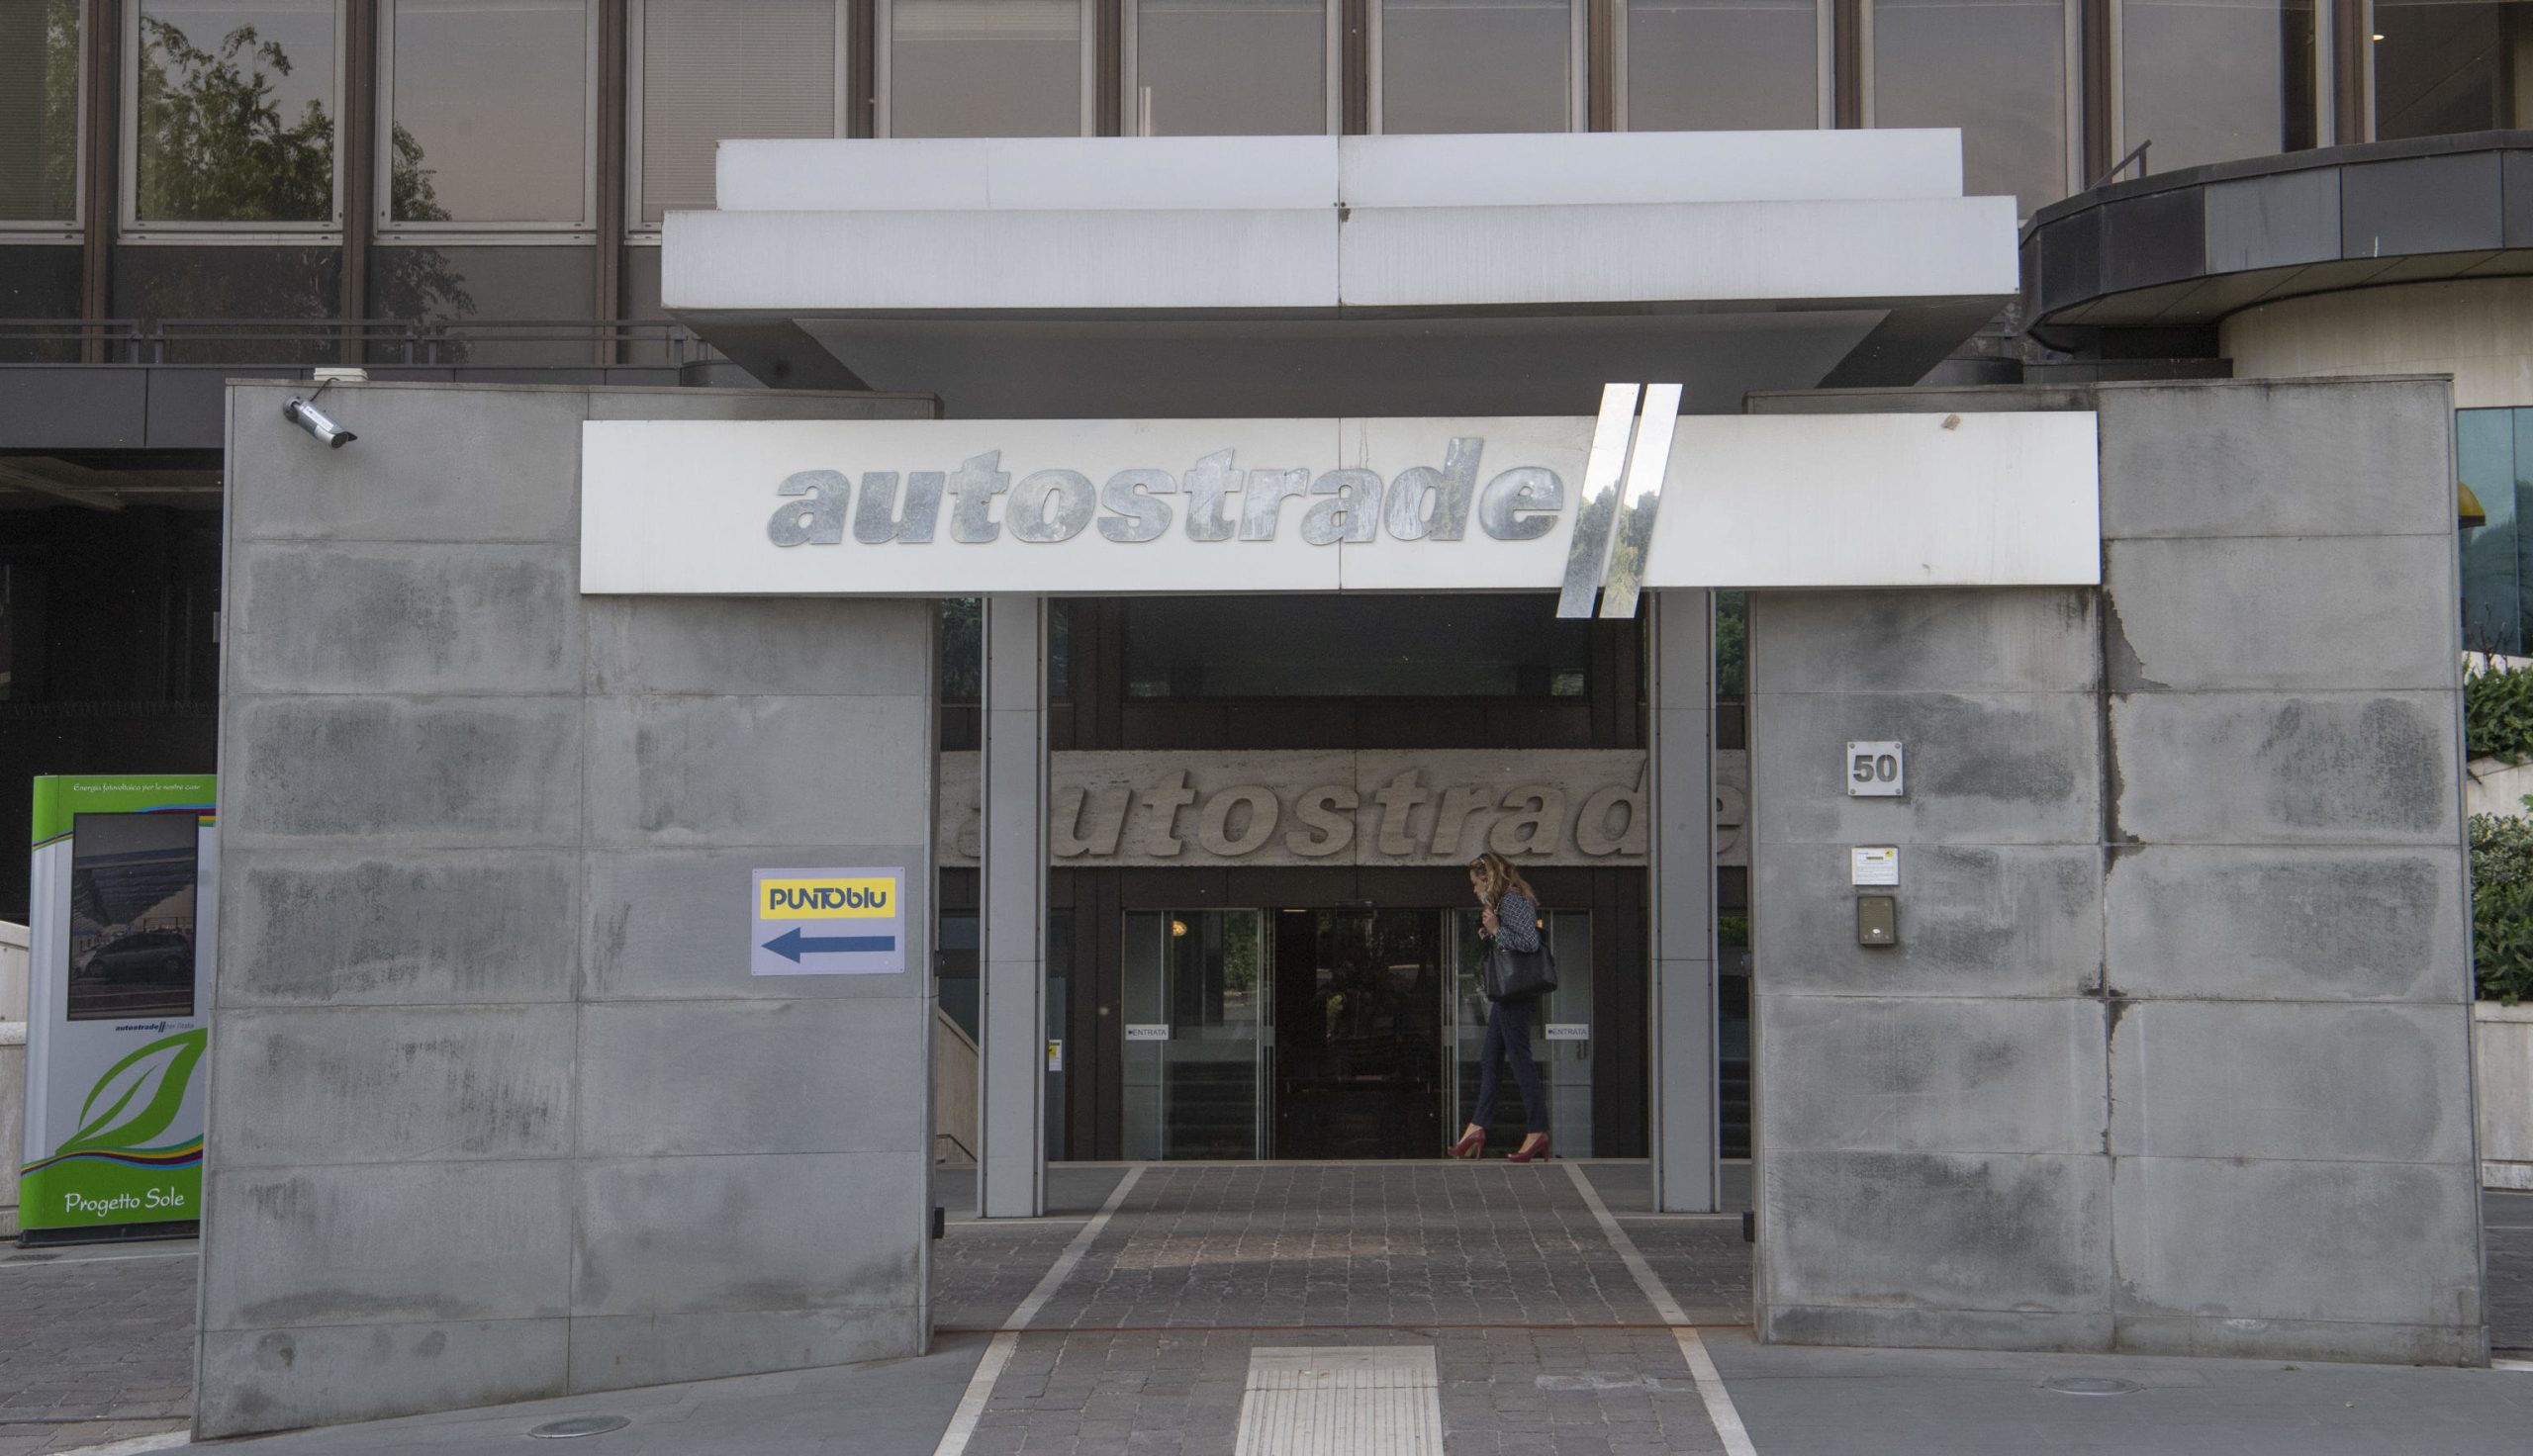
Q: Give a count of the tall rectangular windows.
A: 11